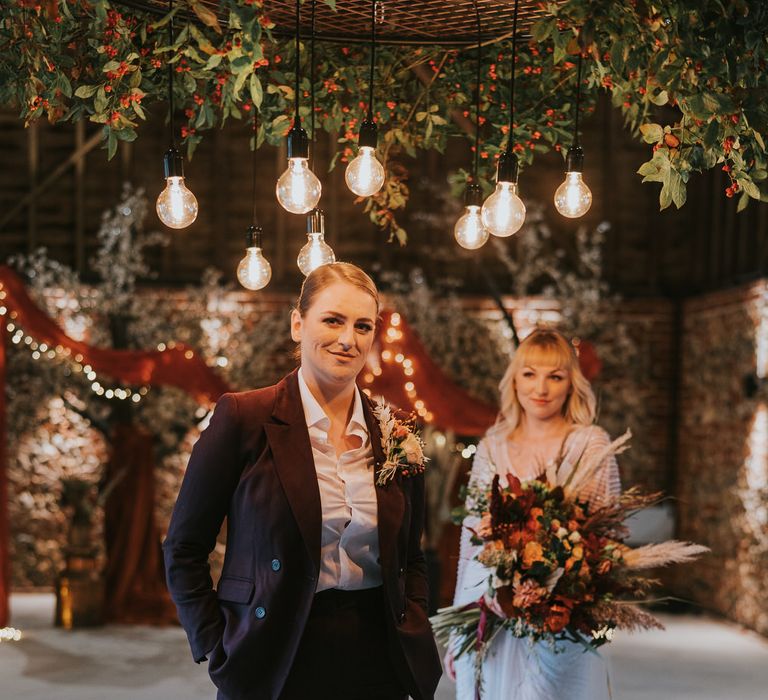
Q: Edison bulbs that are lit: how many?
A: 8